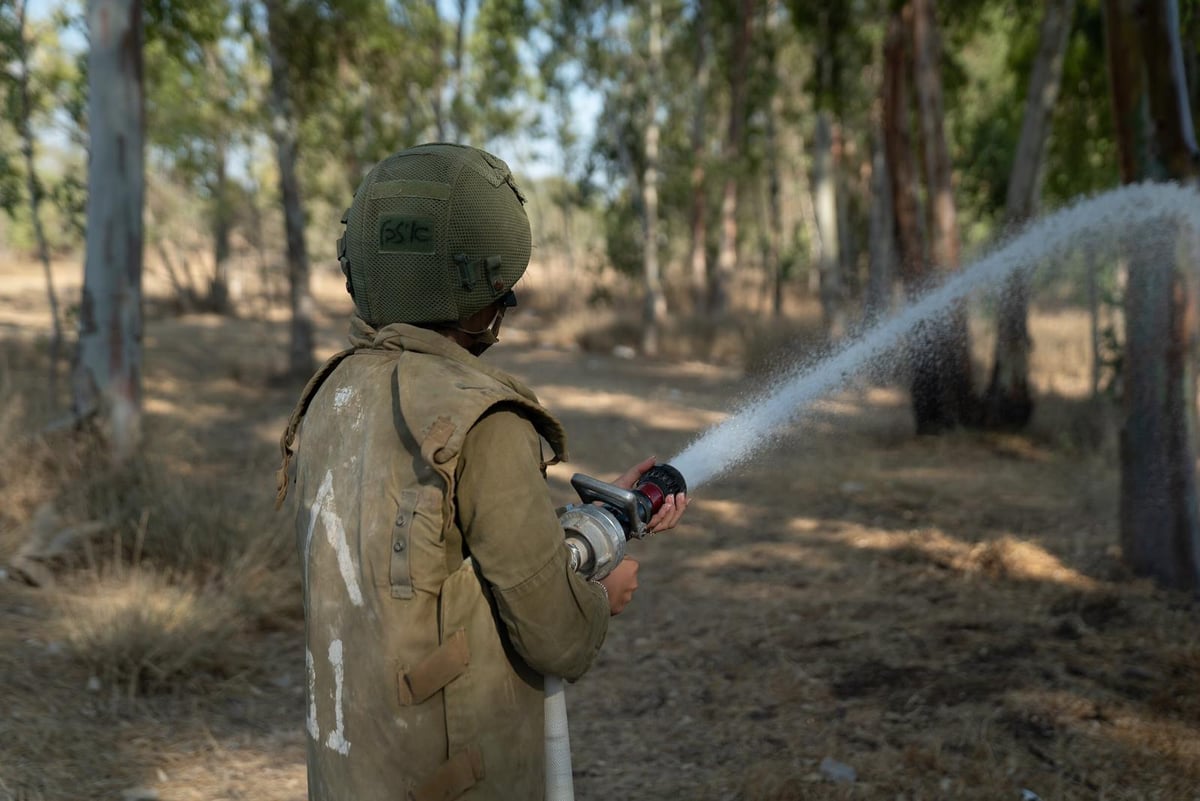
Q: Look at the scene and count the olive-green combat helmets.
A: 1